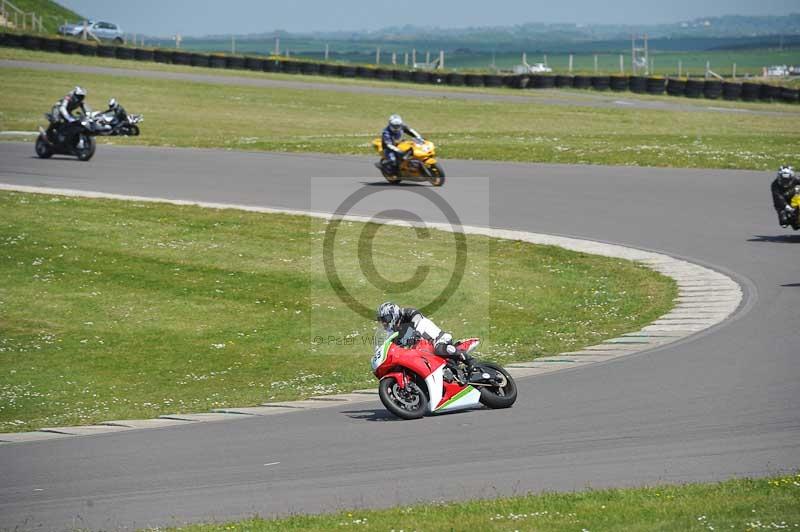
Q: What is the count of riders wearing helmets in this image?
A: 5